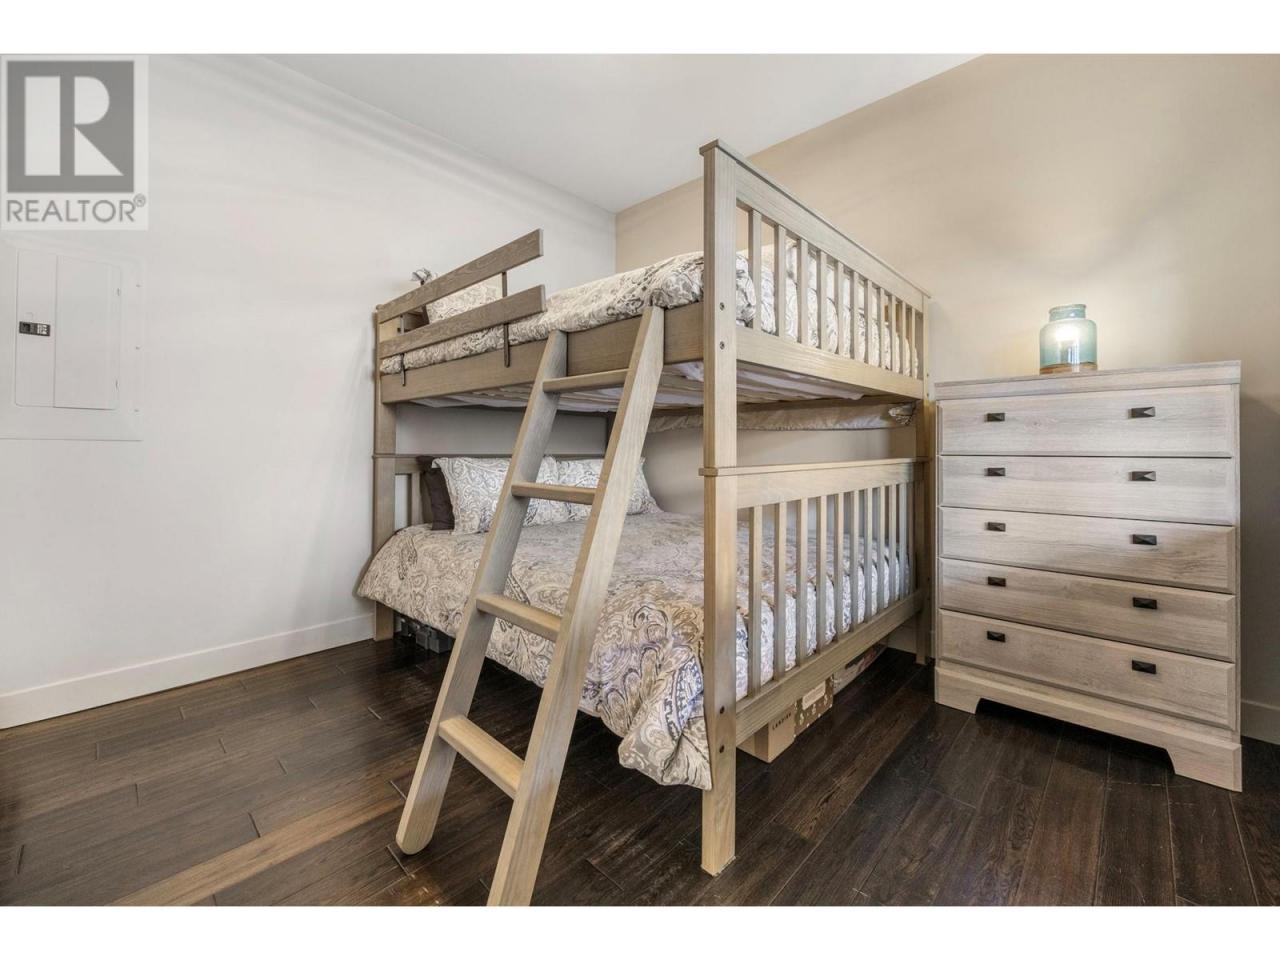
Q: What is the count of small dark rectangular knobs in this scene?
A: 10